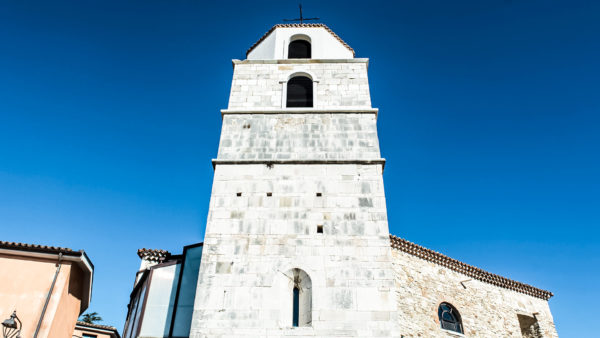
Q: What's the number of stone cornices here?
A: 3